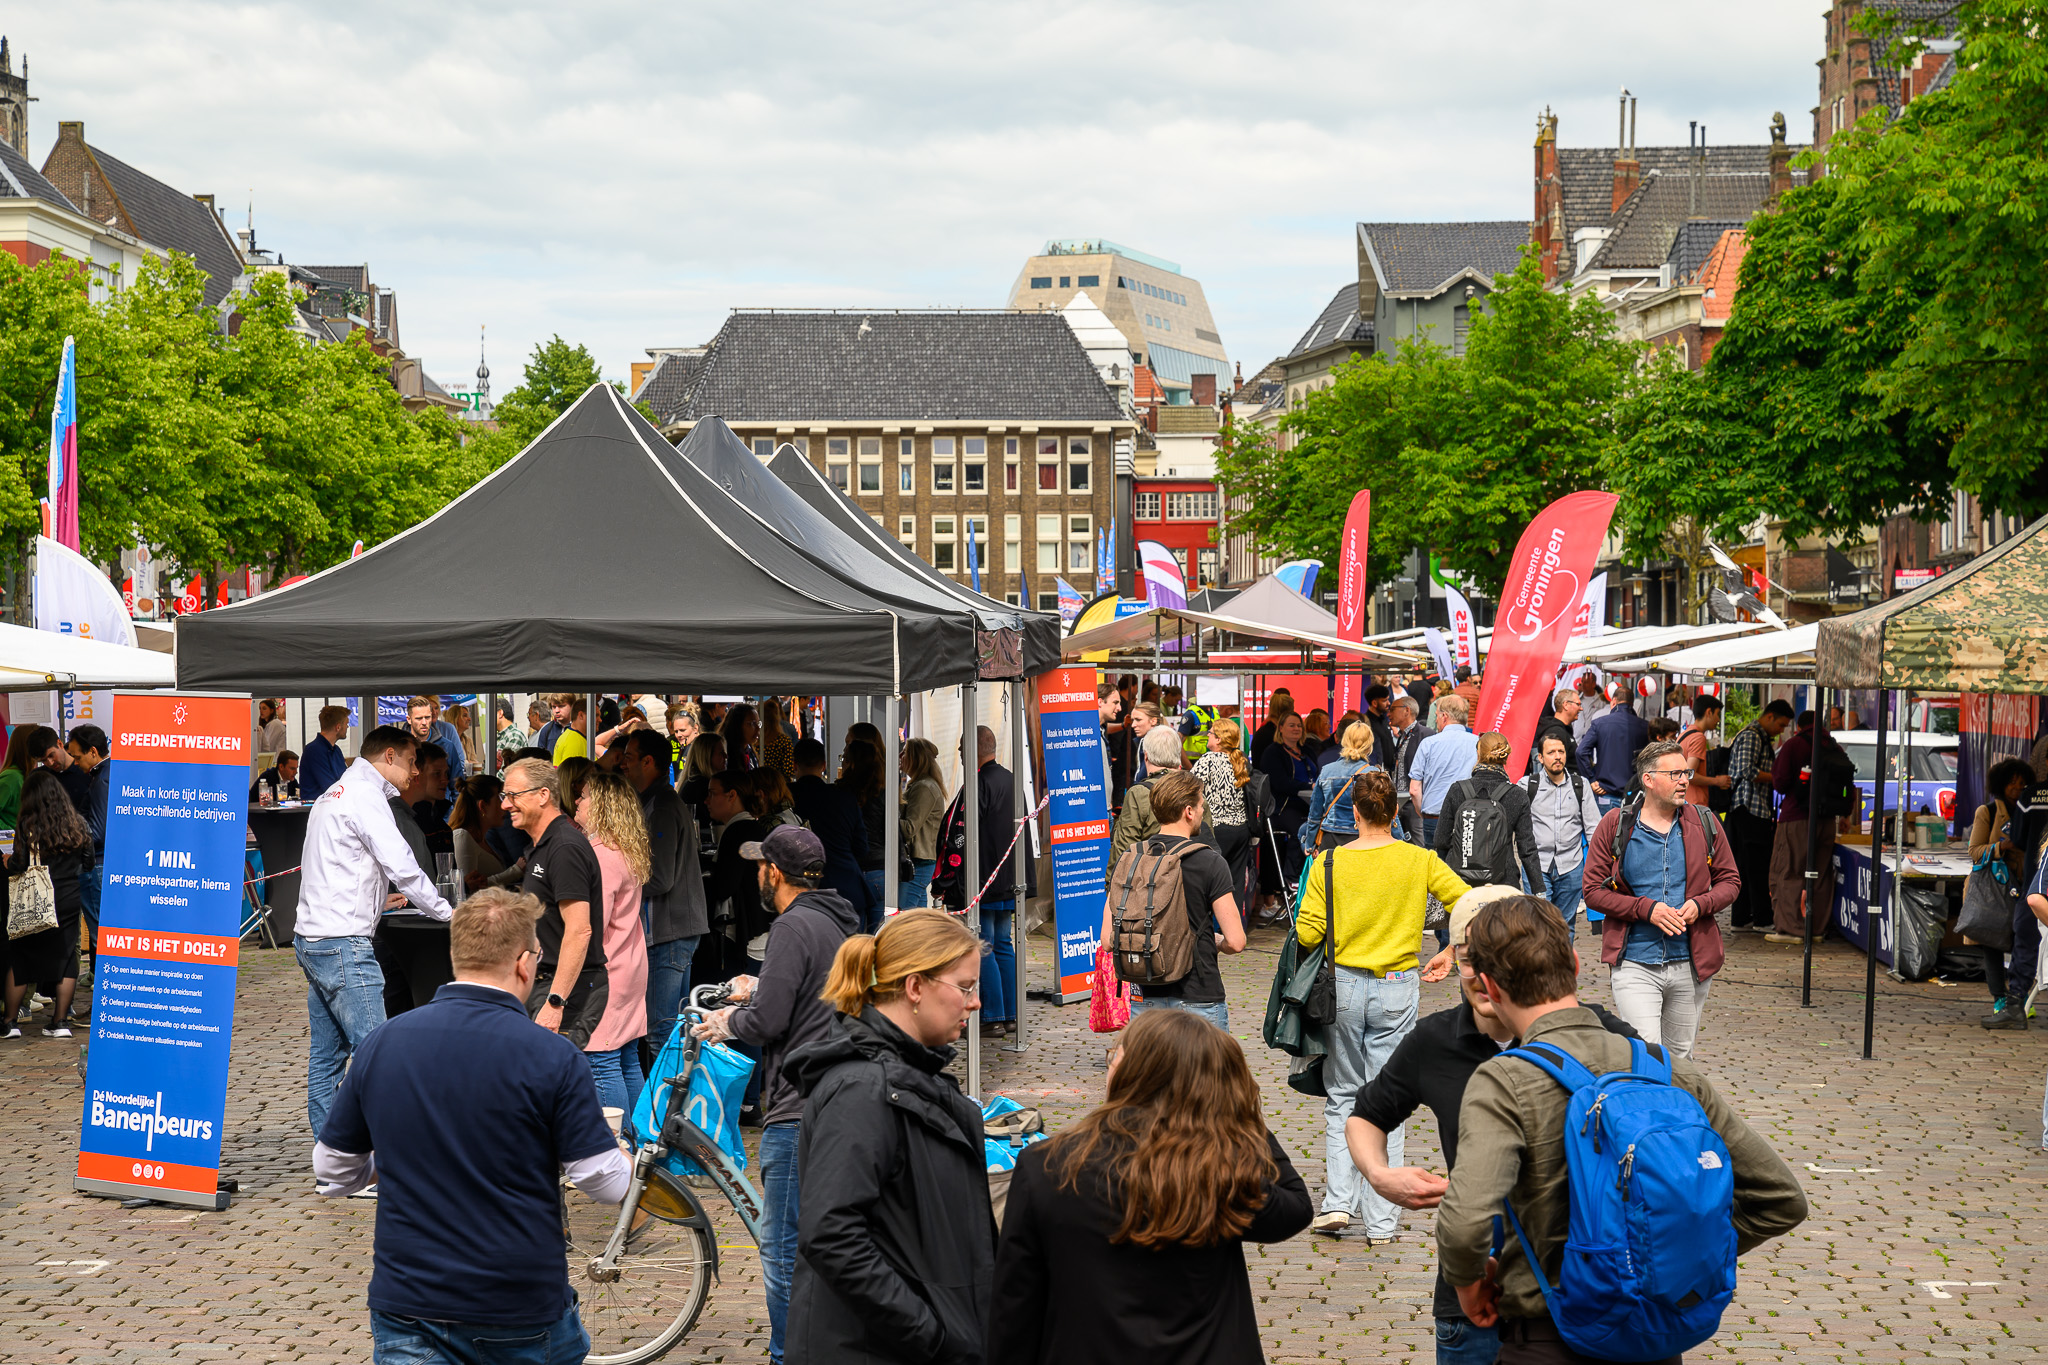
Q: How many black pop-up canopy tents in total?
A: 3